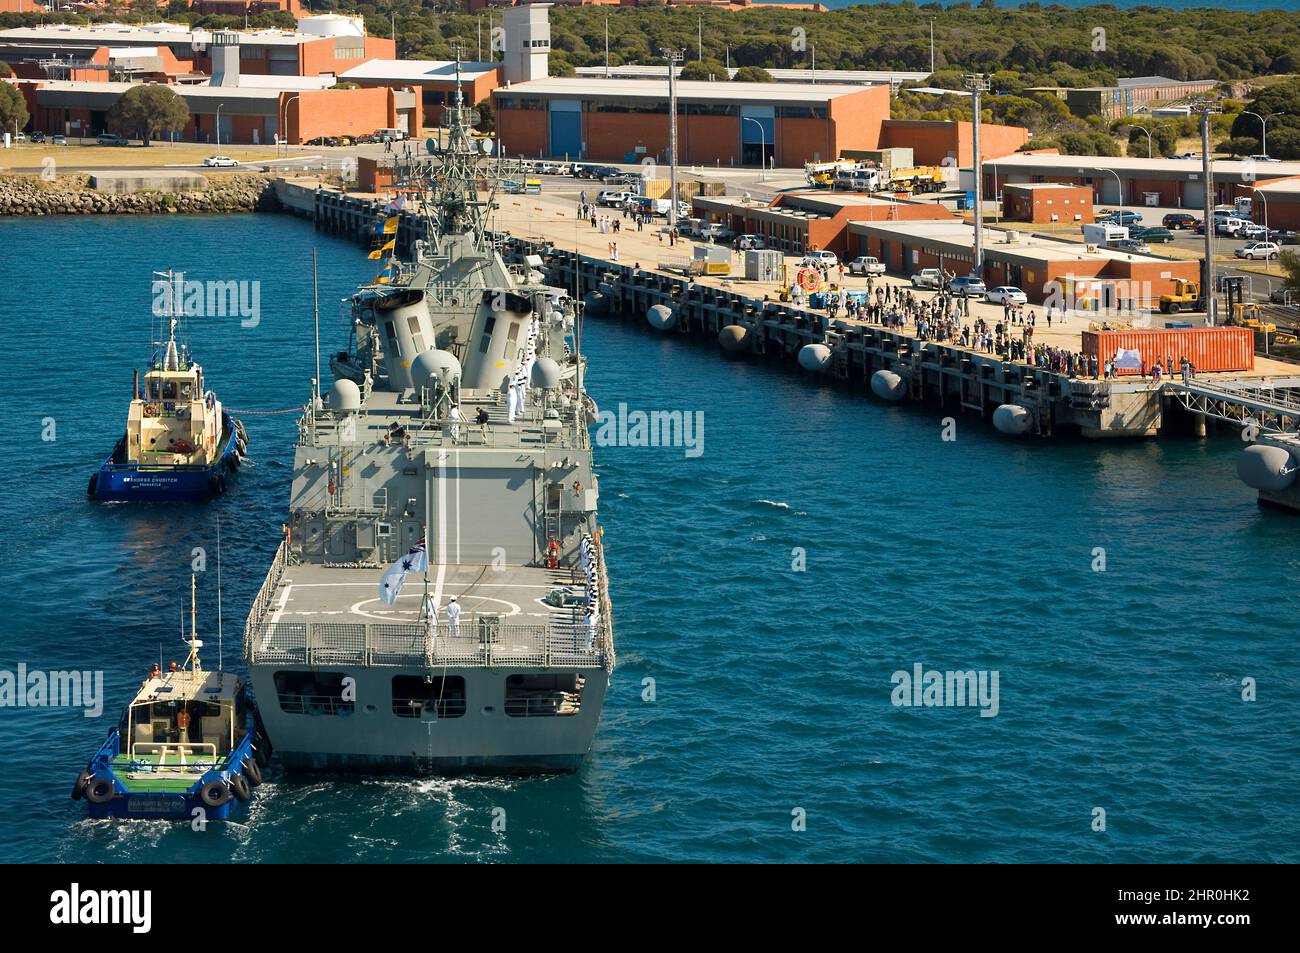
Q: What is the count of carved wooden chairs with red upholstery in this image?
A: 0